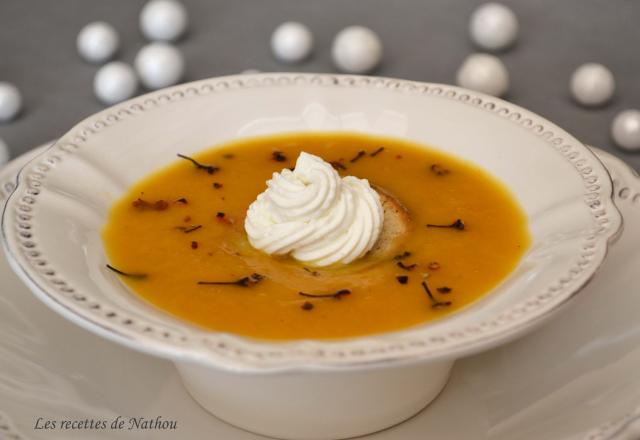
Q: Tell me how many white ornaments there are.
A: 12